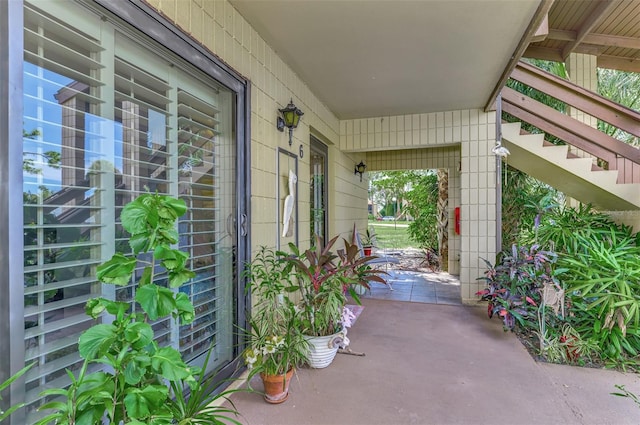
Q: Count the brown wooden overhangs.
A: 1